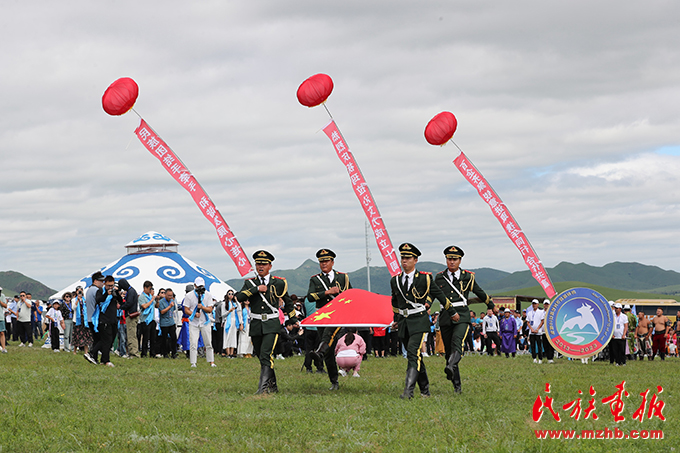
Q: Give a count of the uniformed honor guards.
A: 4